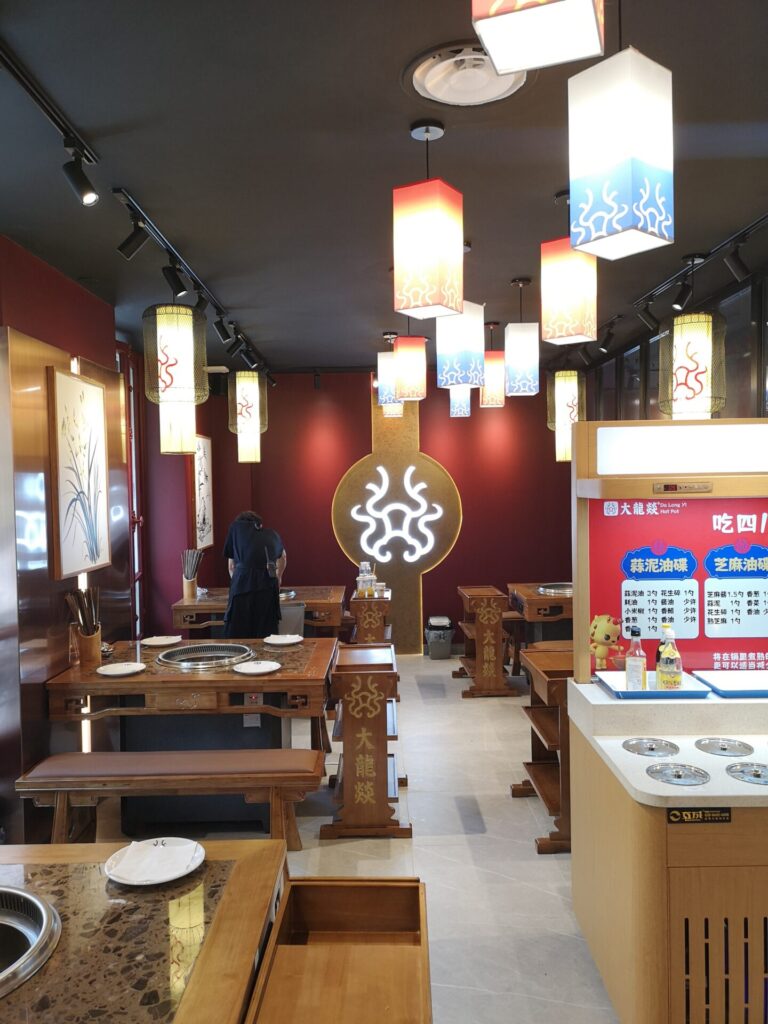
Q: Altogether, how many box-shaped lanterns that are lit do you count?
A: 11